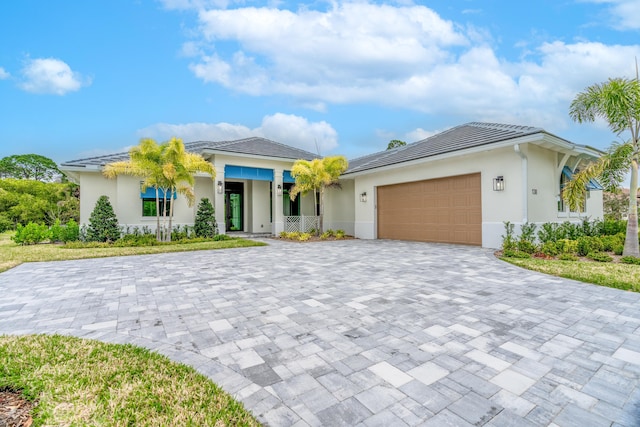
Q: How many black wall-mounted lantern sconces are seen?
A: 4